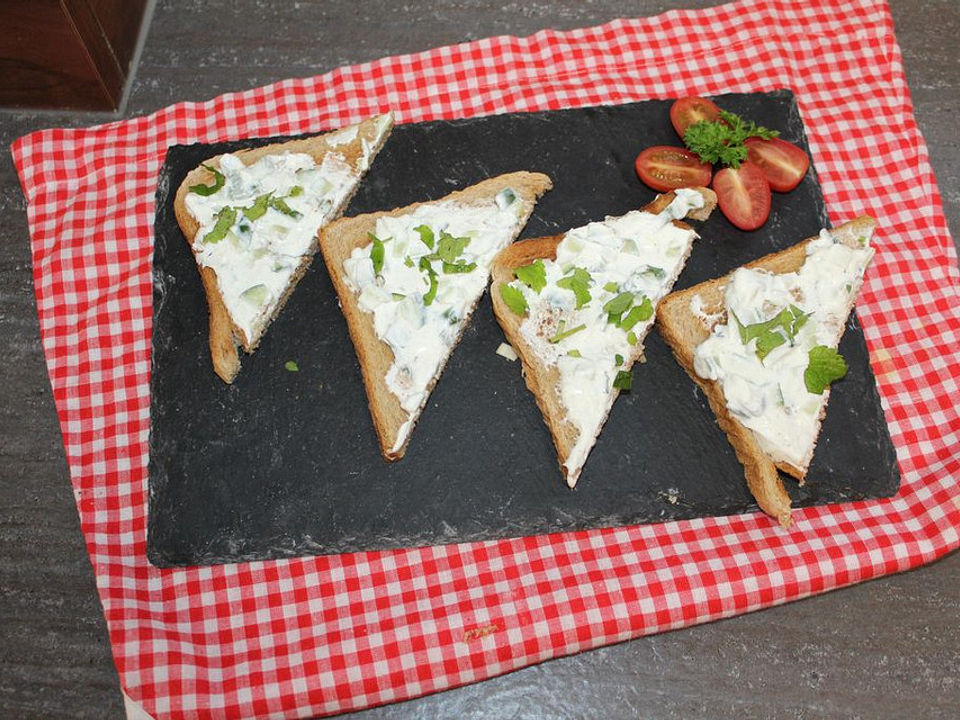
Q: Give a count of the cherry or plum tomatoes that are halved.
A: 4